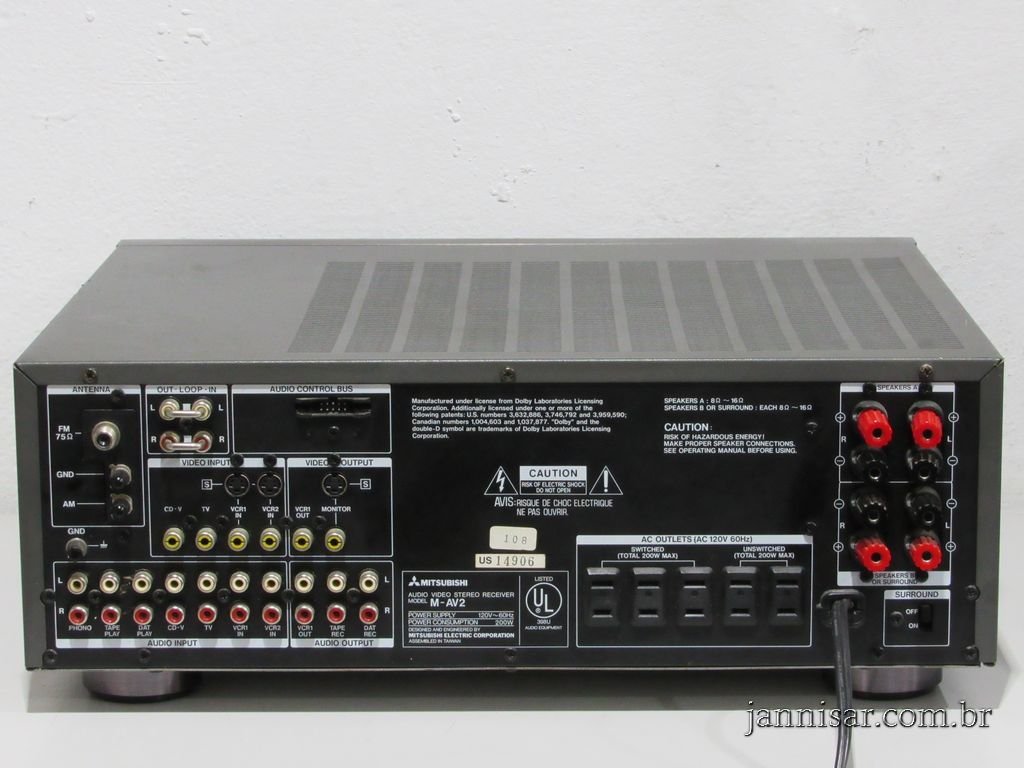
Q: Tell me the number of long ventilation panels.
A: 12